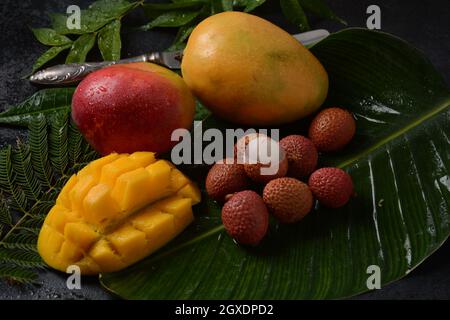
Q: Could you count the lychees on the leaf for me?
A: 8